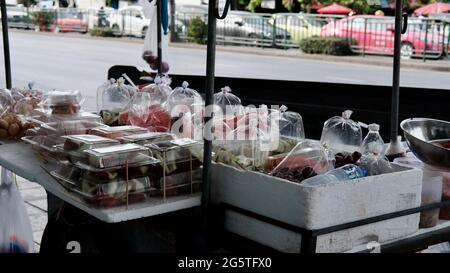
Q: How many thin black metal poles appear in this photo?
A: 4